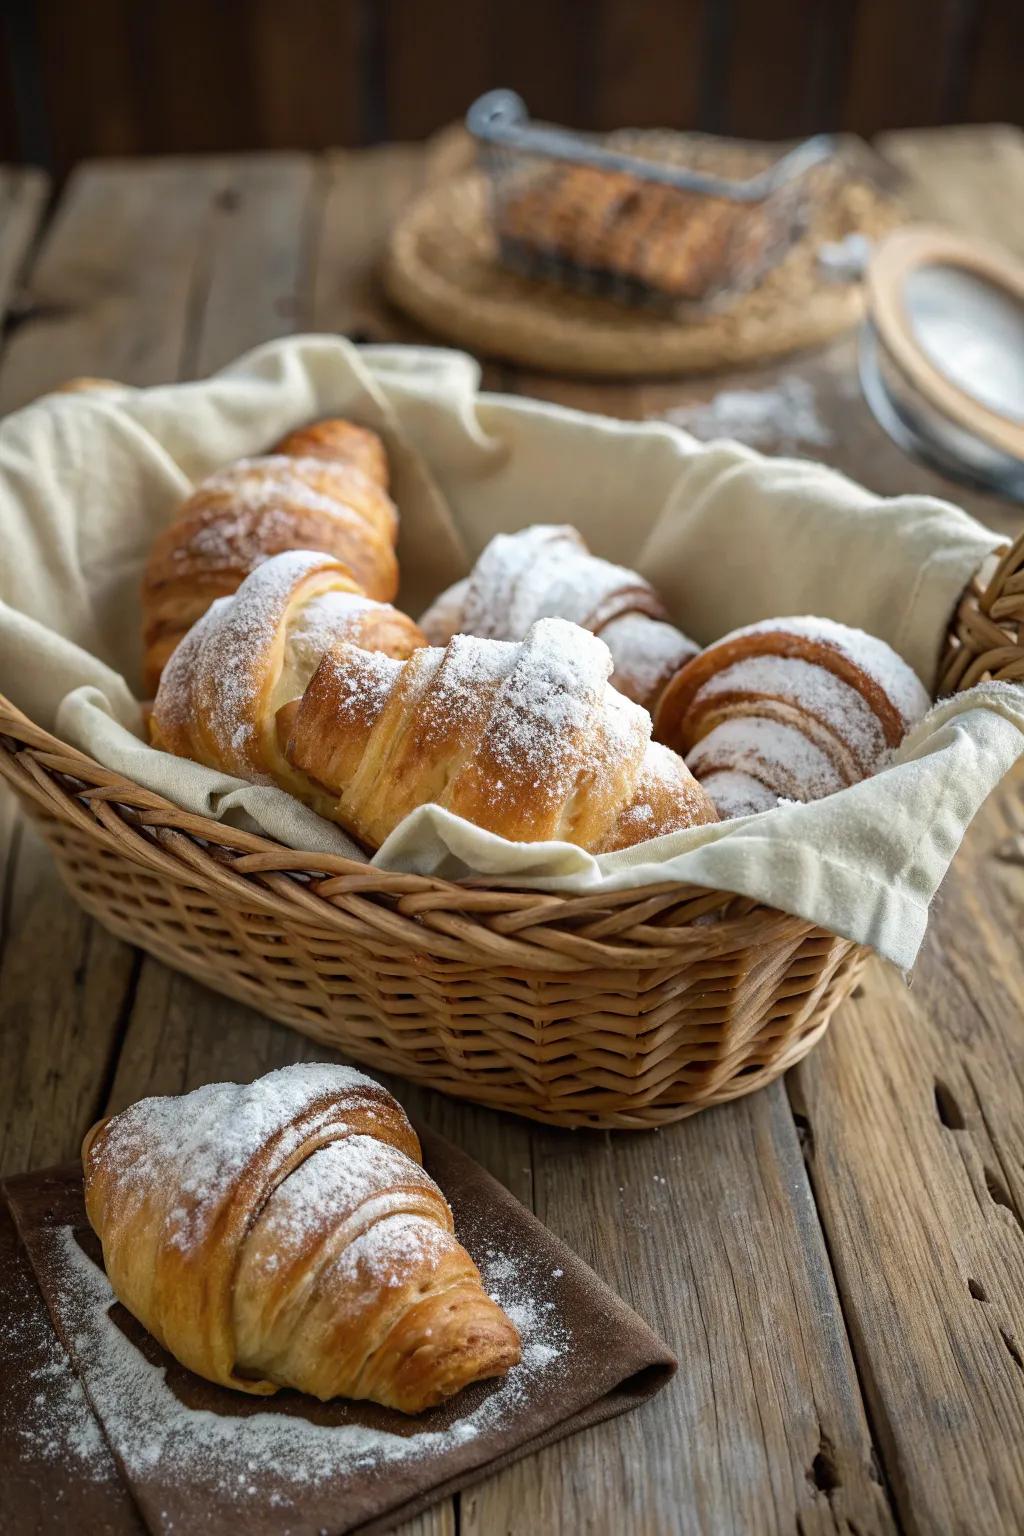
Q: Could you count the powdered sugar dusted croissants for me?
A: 6